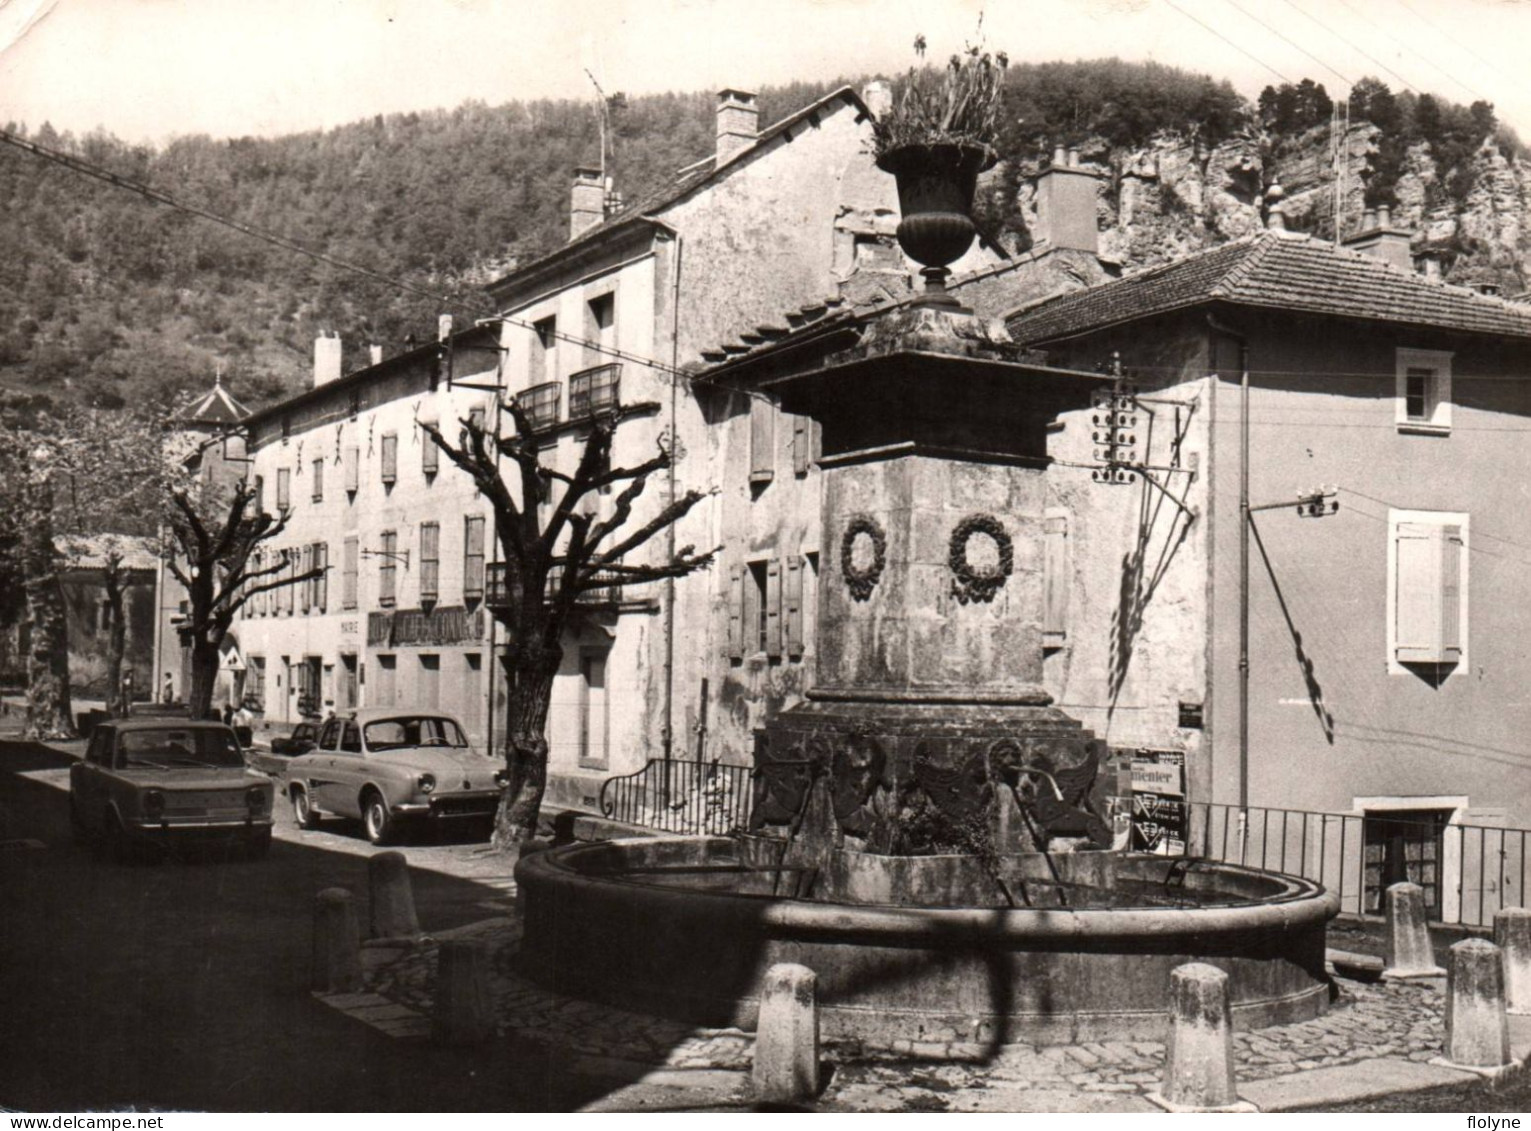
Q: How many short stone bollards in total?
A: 8